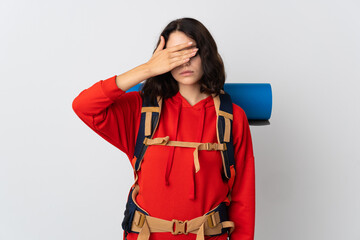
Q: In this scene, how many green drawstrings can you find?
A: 0